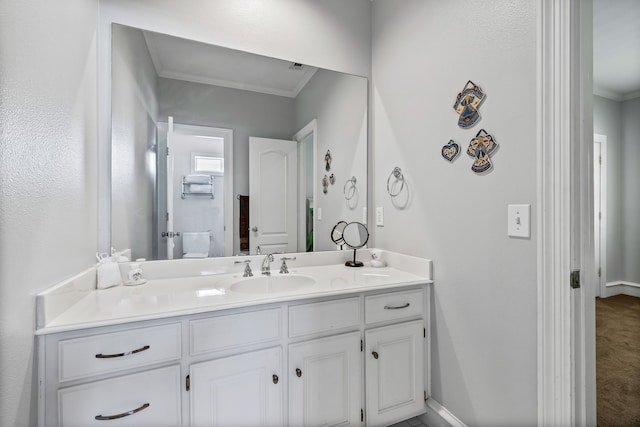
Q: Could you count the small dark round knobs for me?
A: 3